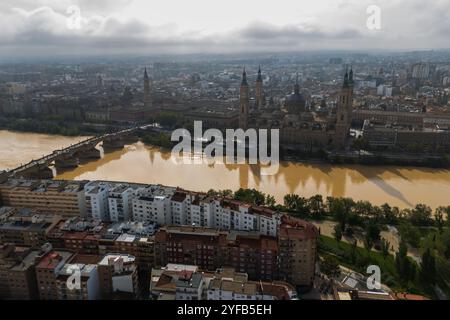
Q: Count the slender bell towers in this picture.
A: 5